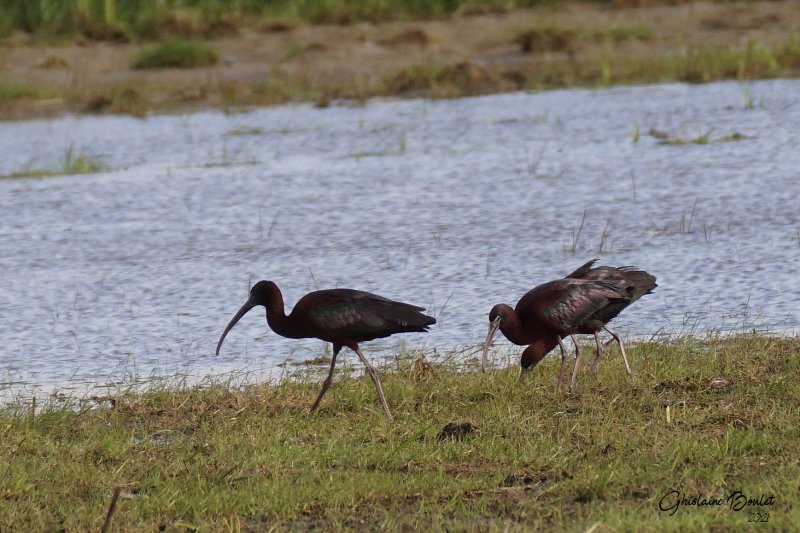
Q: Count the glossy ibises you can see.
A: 3